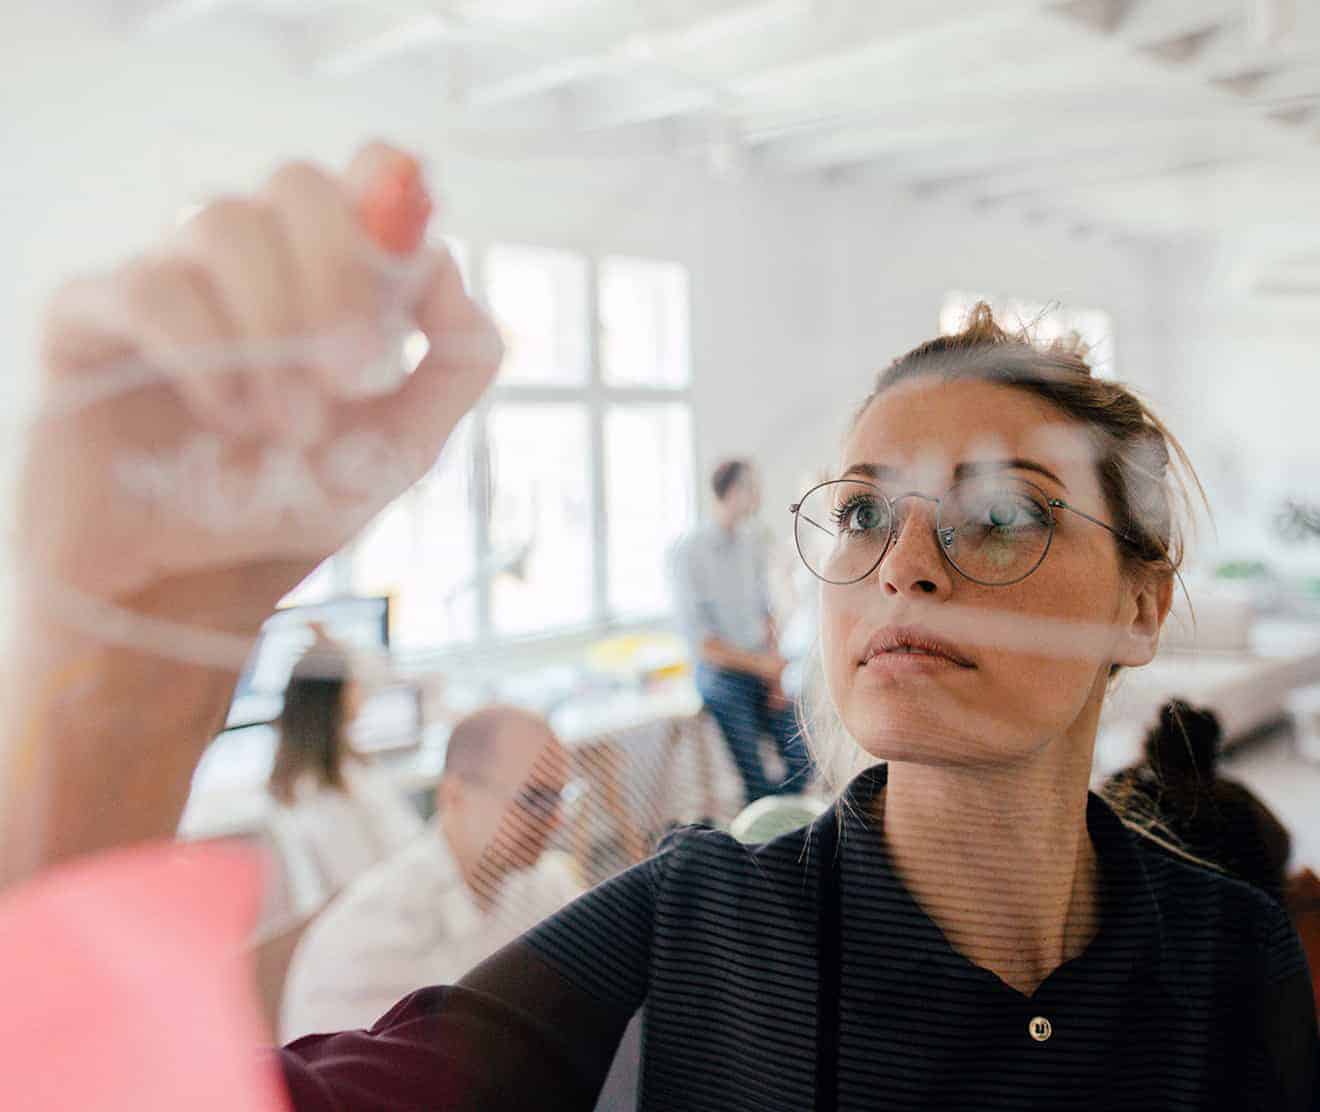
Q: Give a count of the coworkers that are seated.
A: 3